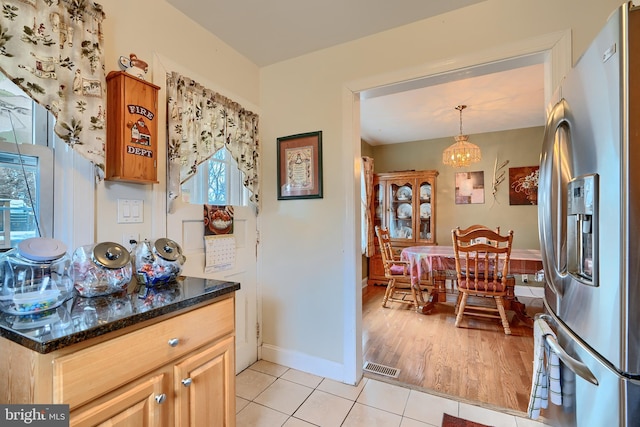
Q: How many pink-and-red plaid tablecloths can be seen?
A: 1